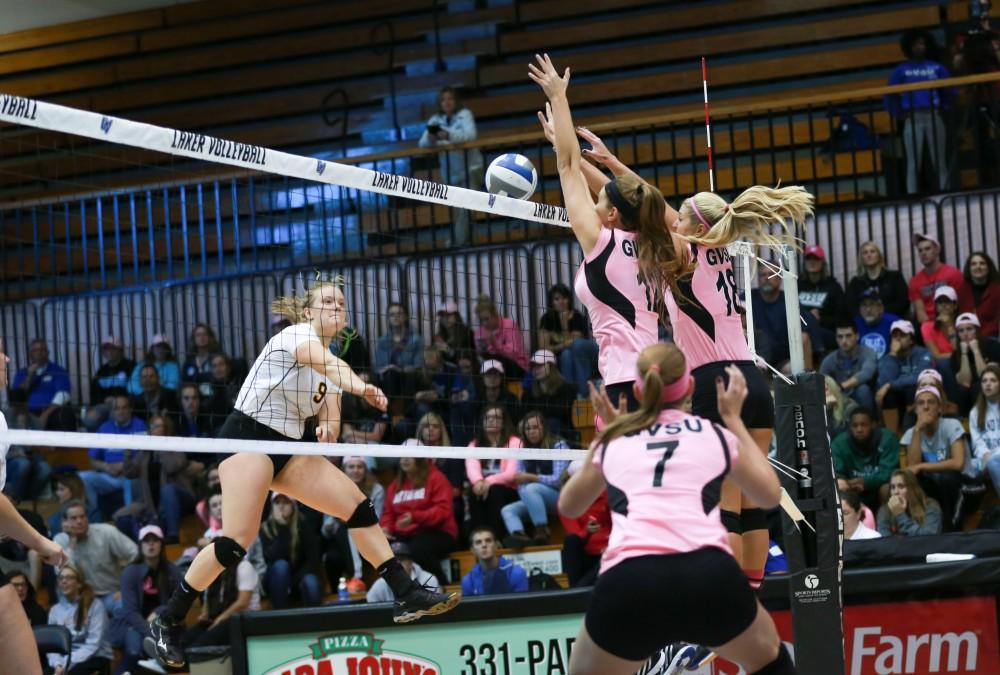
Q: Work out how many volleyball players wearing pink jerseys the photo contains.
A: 3